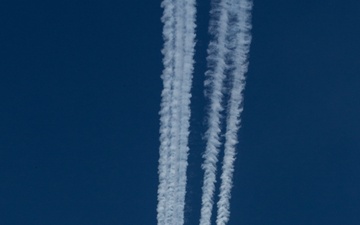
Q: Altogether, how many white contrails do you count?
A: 5